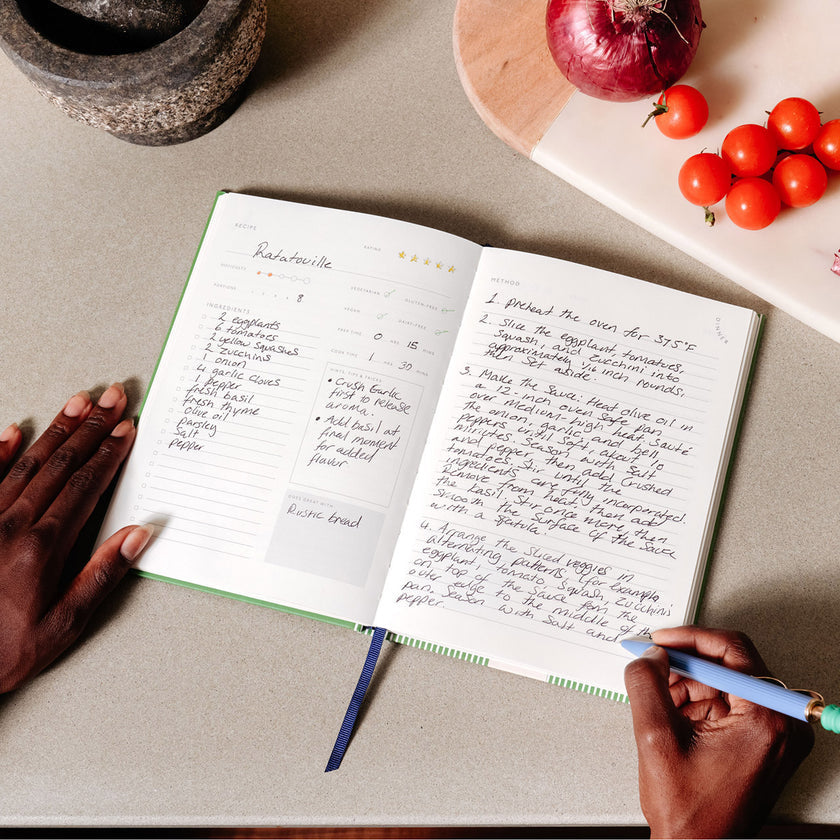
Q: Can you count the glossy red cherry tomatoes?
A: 7